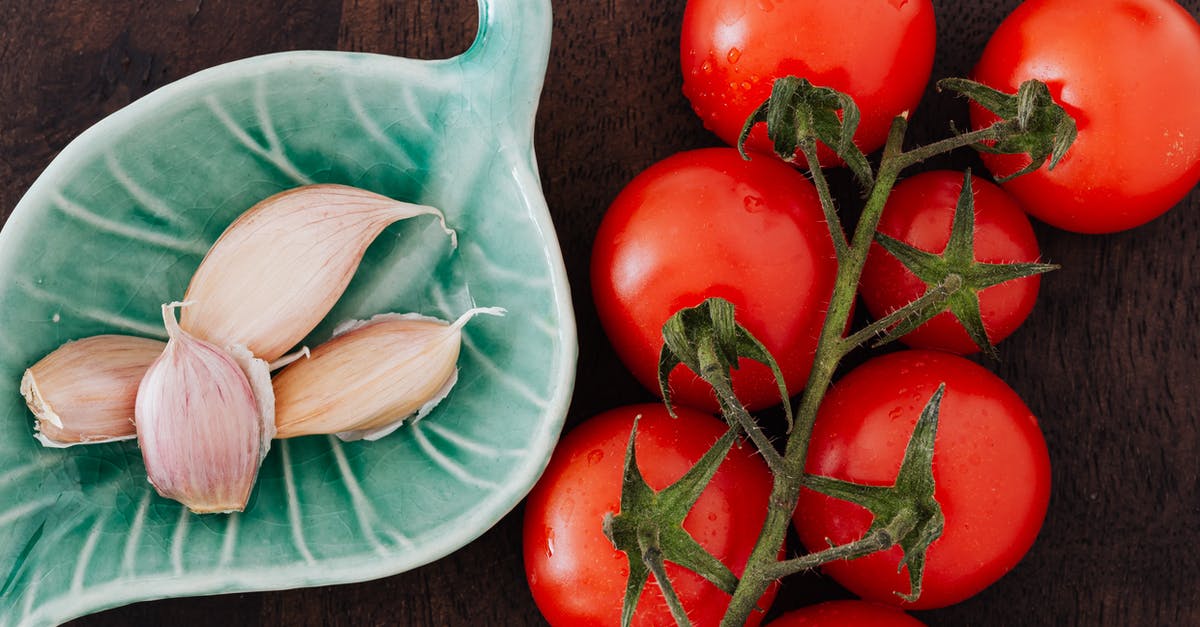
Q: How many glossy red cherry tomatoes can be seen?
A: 7